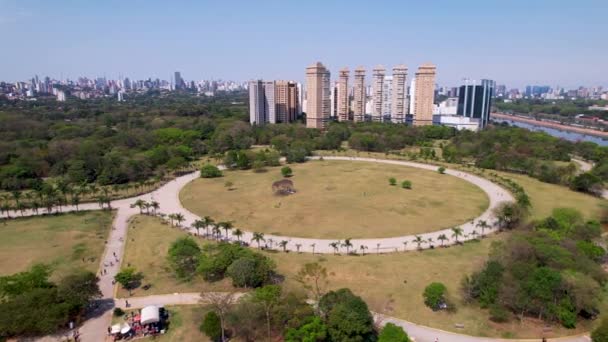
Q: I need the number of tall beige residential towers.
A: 6